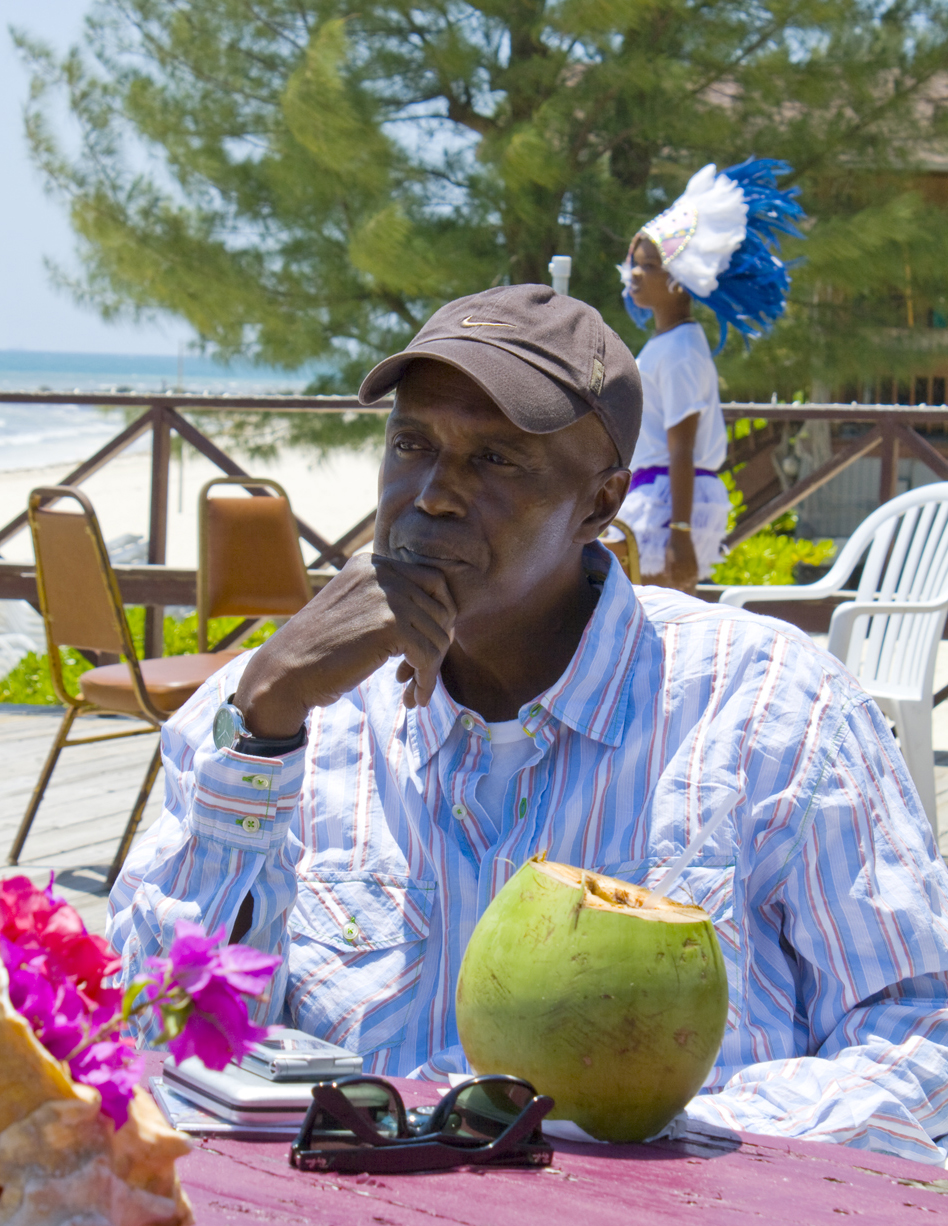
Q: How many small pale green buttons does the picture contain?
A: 5